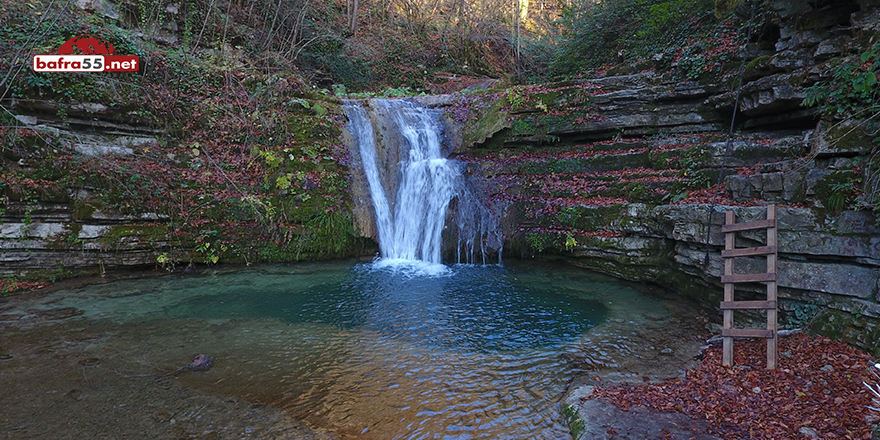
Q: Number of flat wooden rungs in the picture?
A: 5